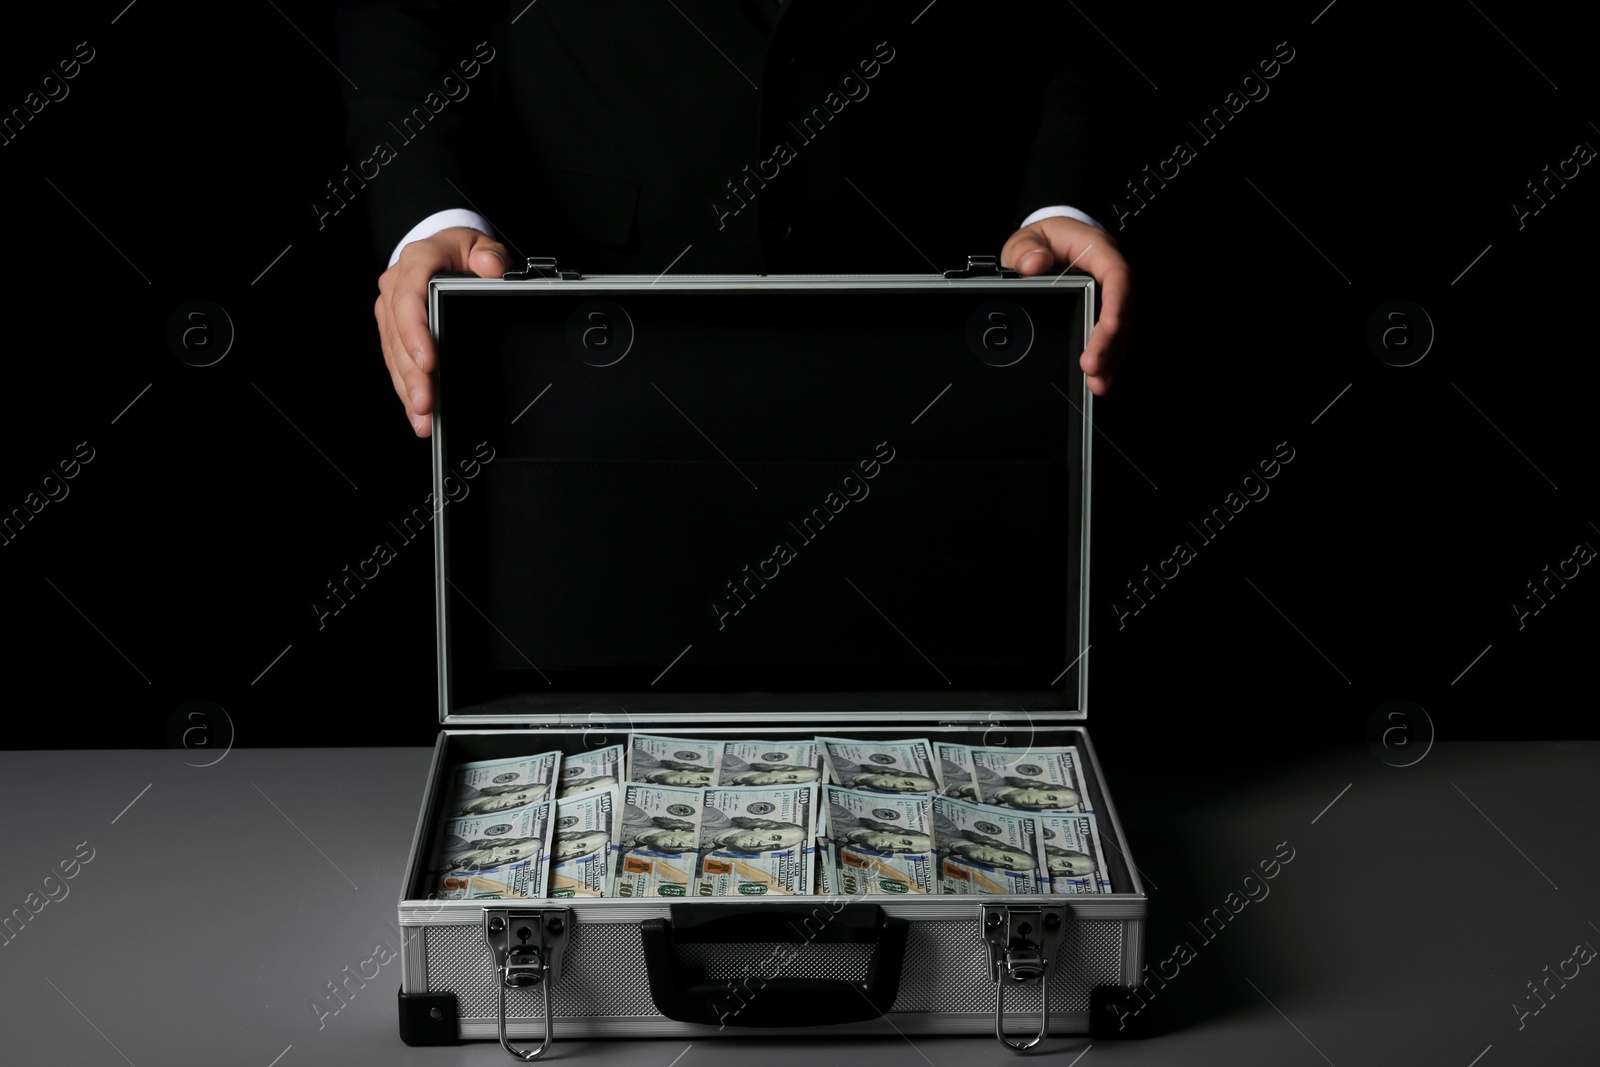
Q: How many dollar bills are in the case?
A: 14